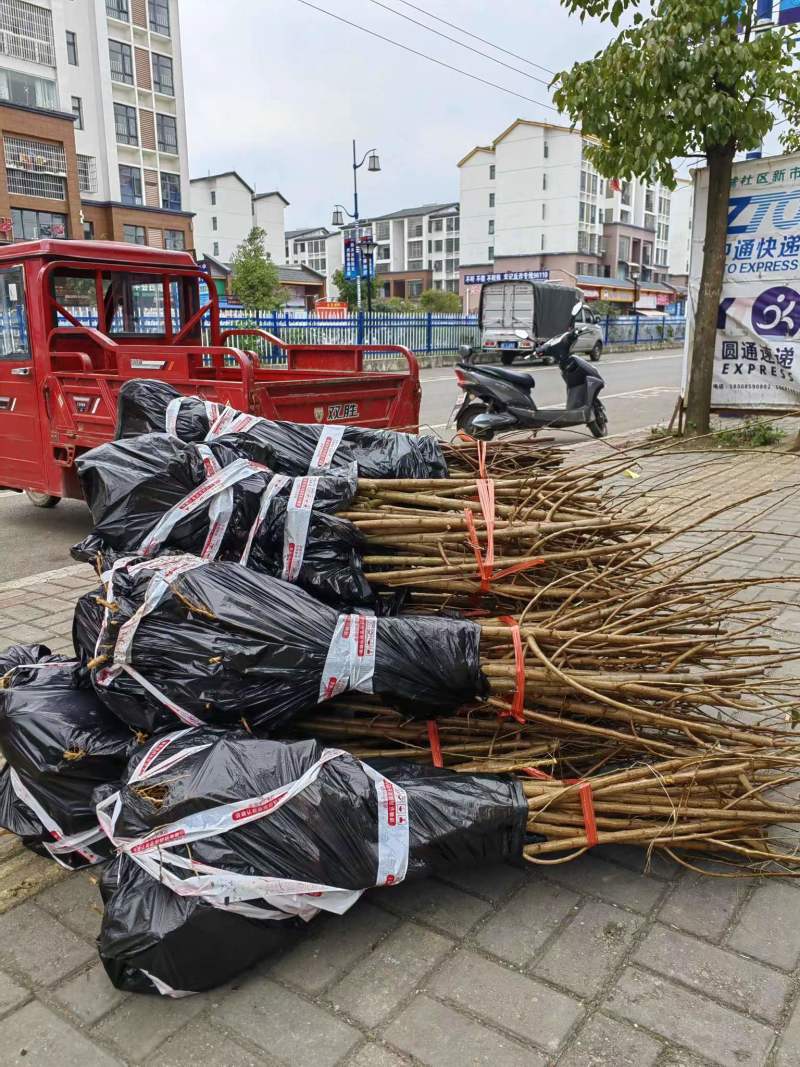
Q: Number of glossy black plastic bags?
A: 5